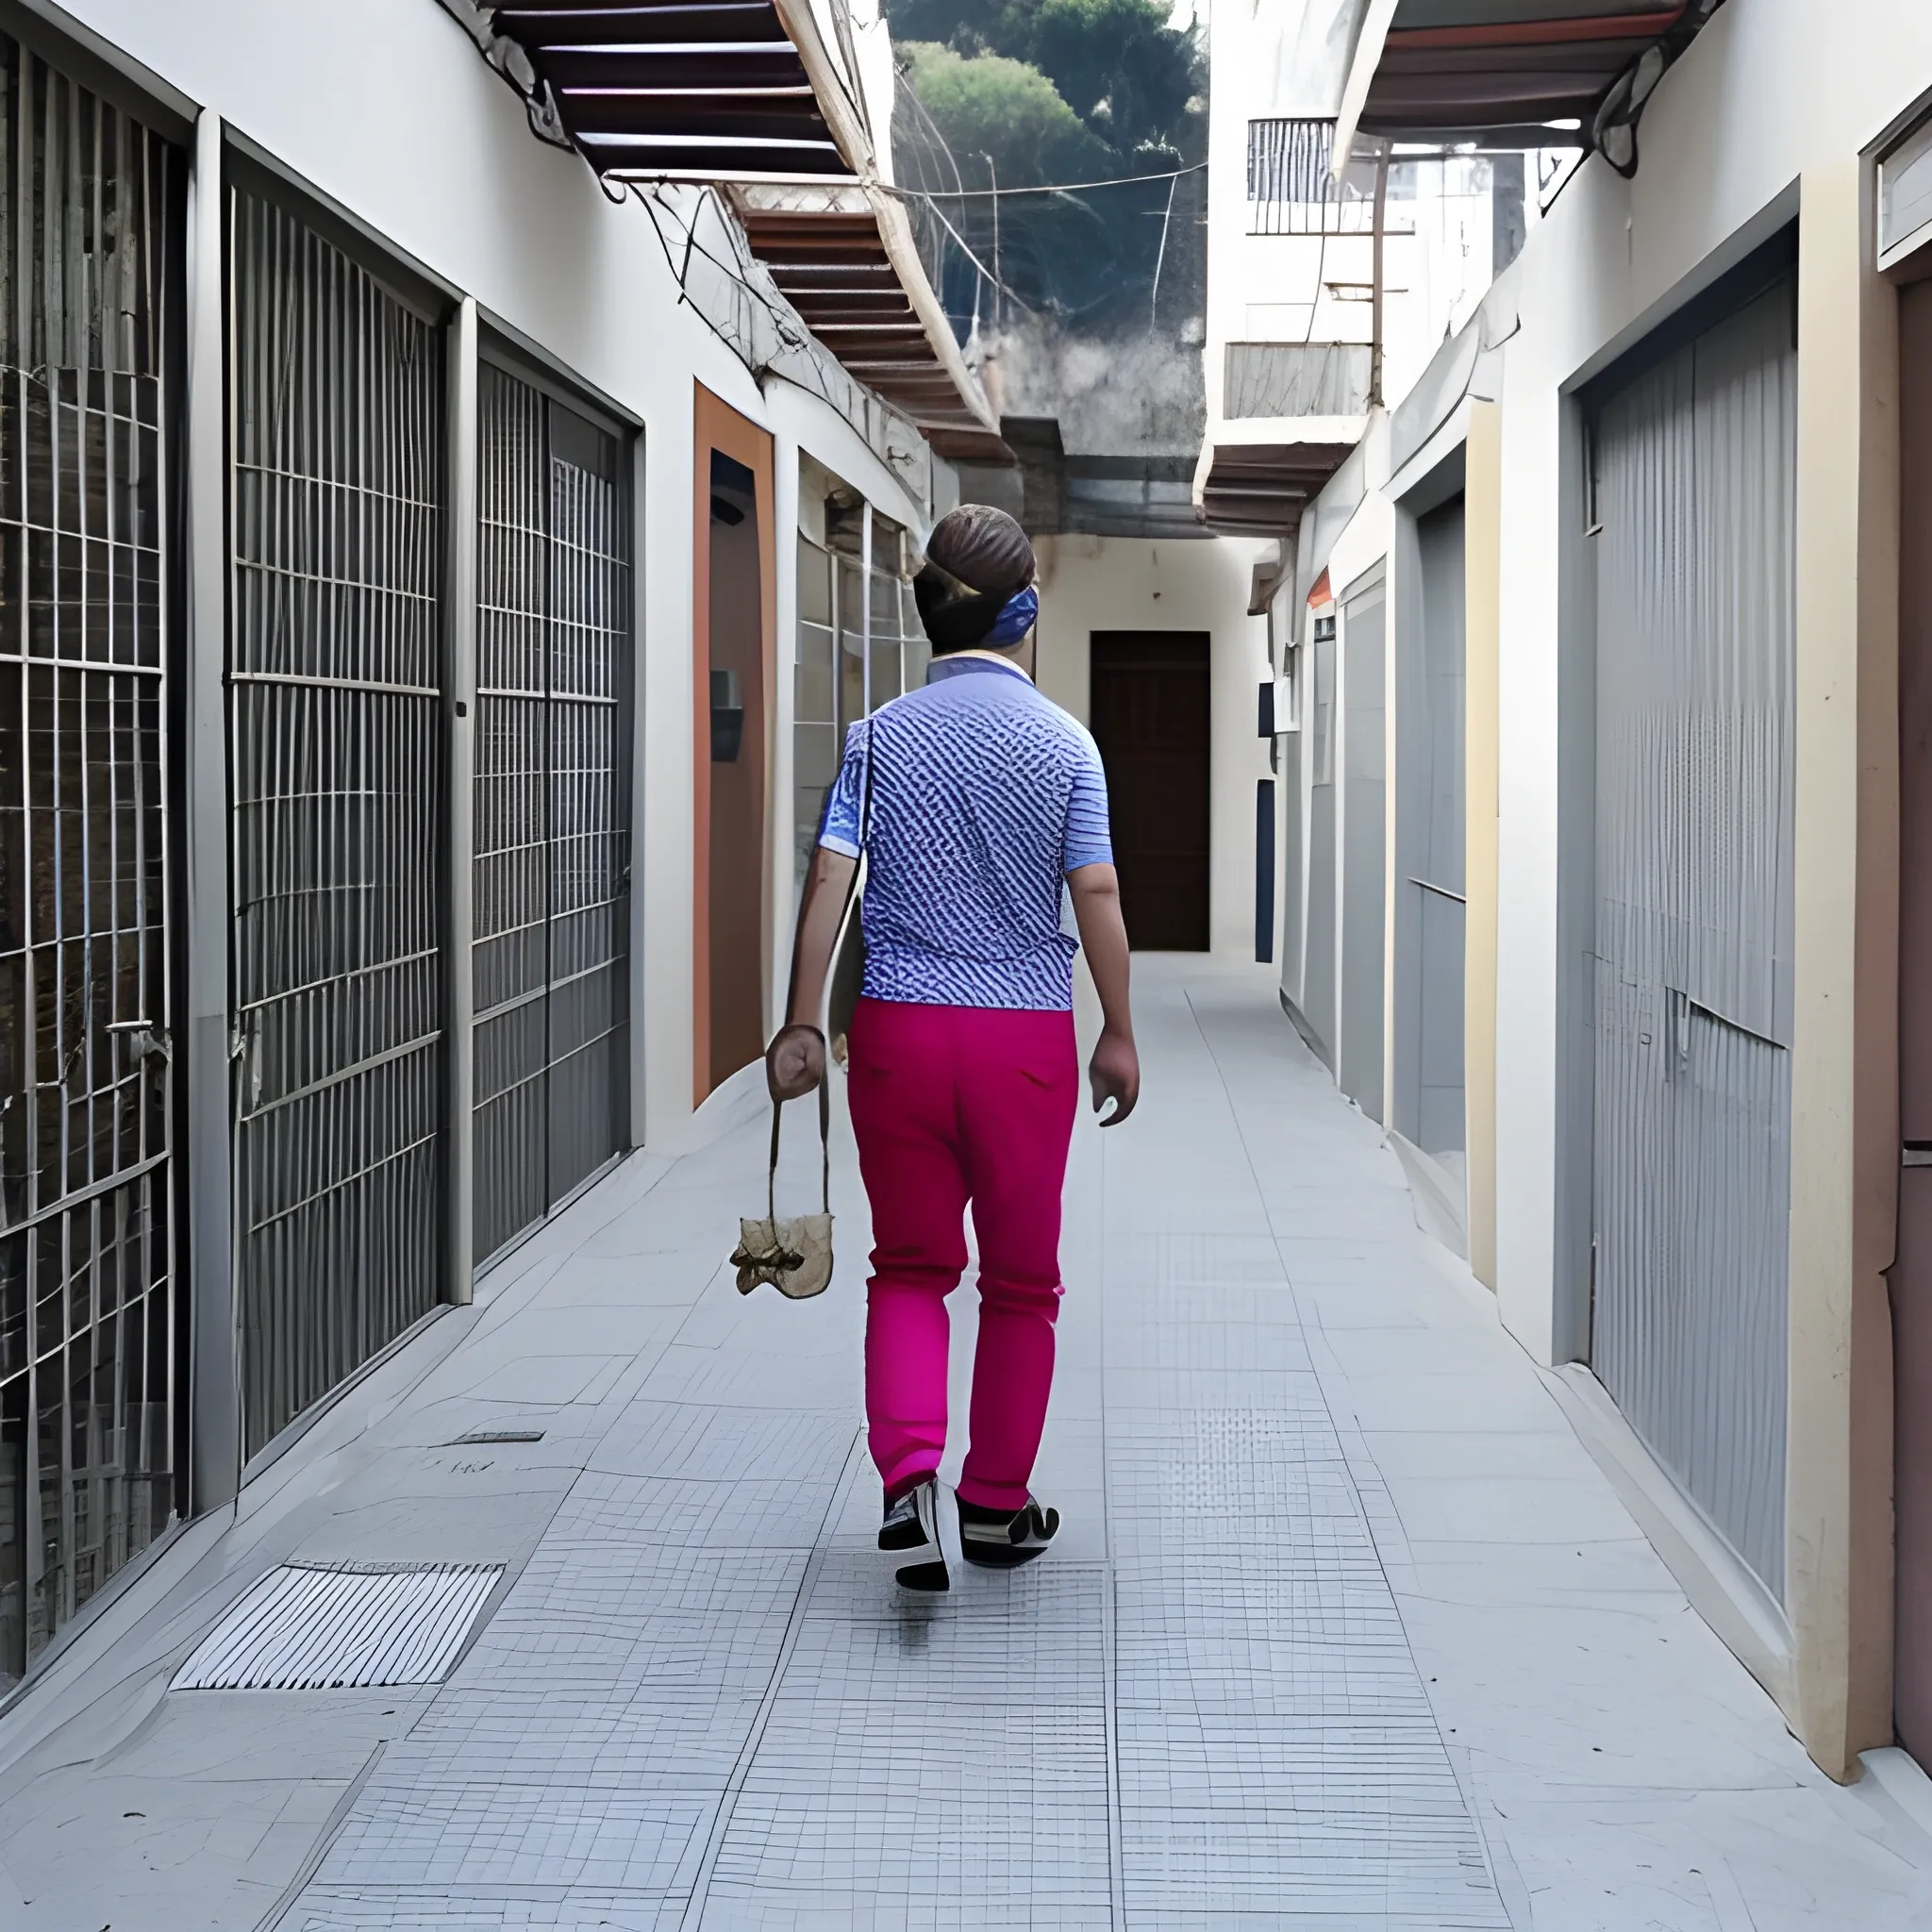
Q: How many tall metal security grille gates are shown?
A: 3